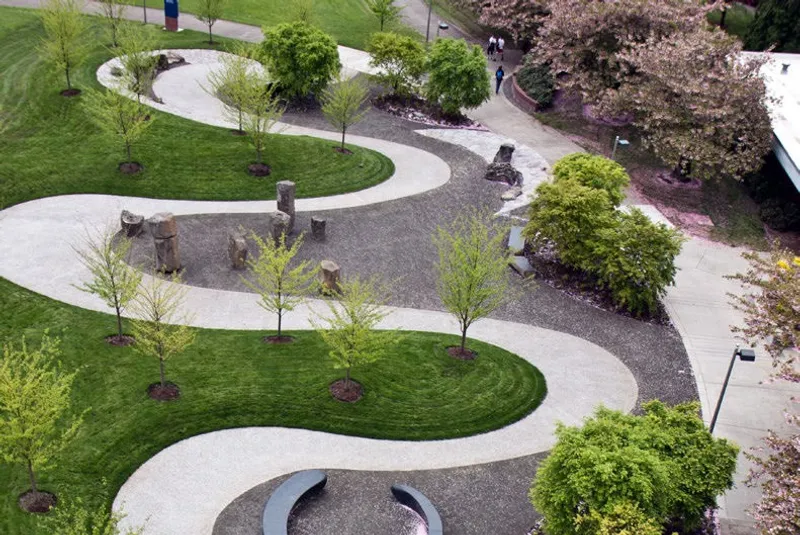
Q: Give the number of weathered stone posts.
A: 7